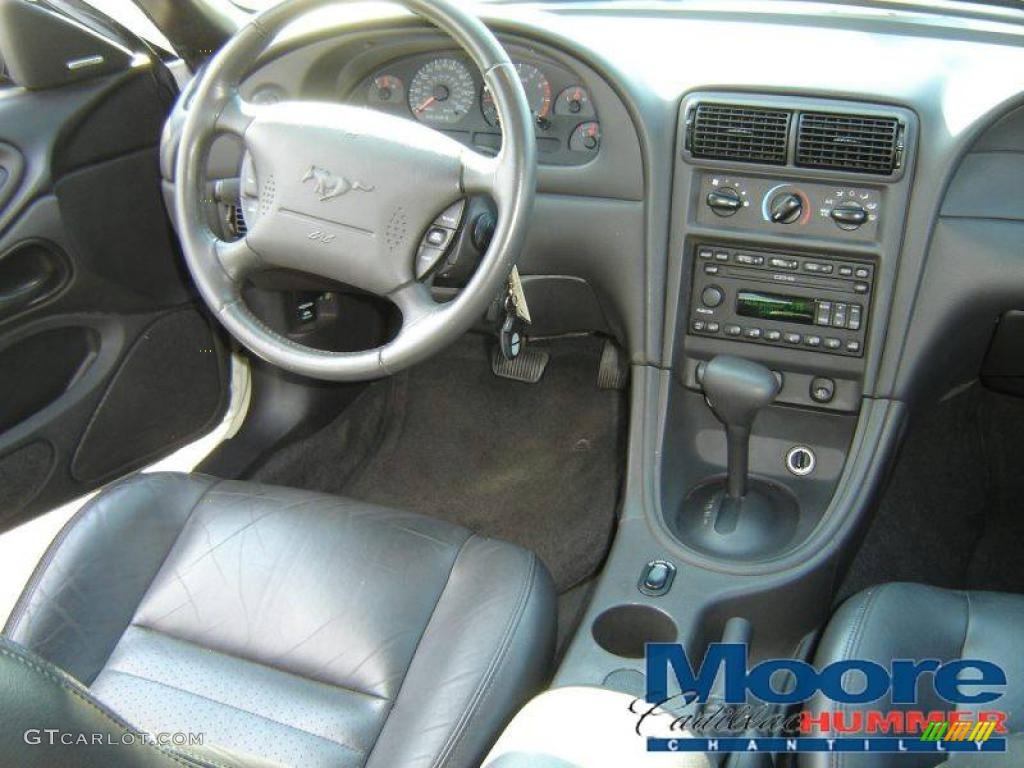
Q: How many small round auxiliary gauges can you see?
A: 3